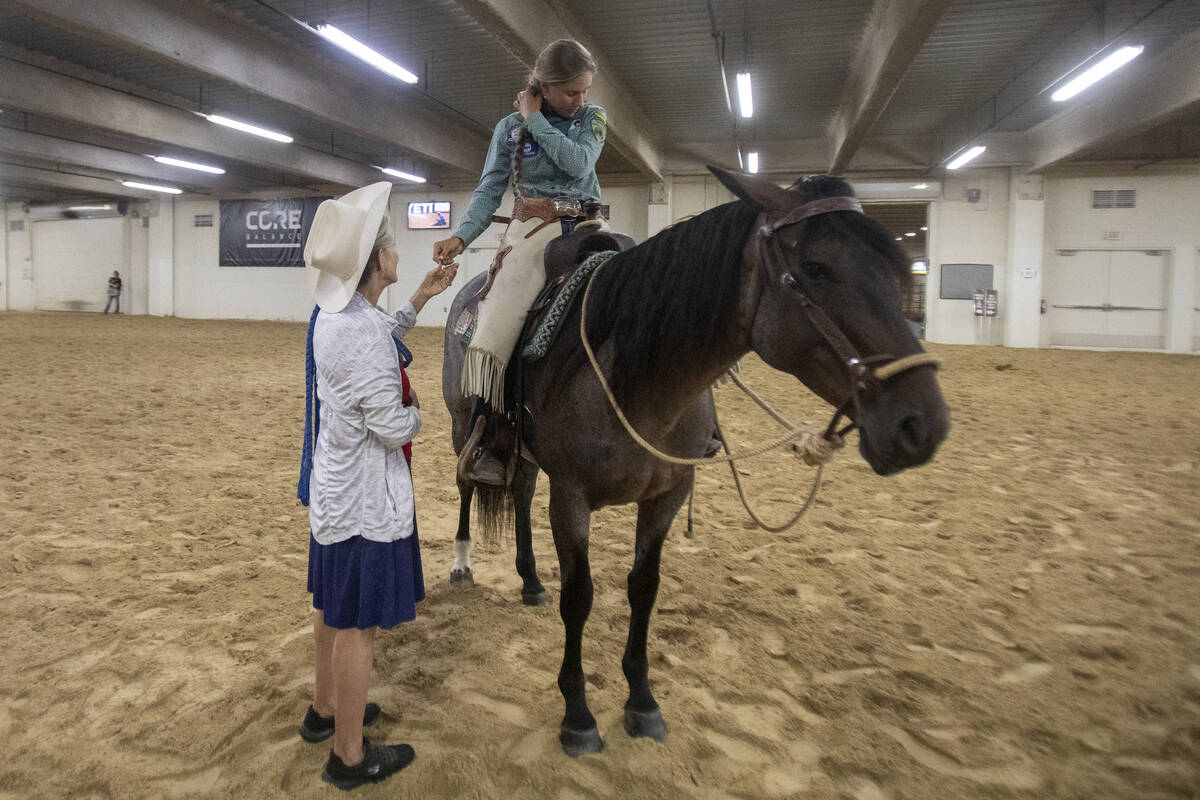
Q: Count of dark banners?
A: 1